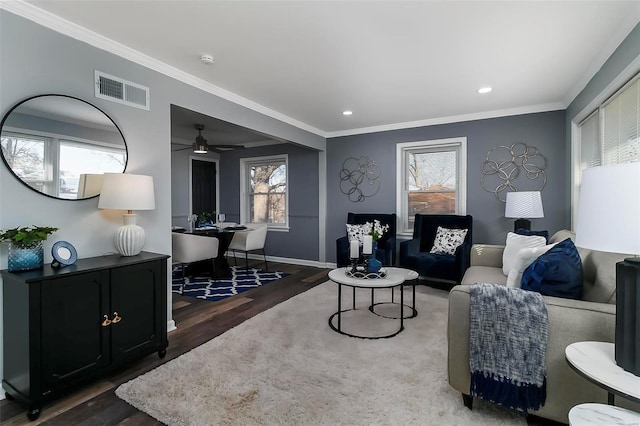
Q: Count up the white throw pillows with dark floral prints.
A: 2